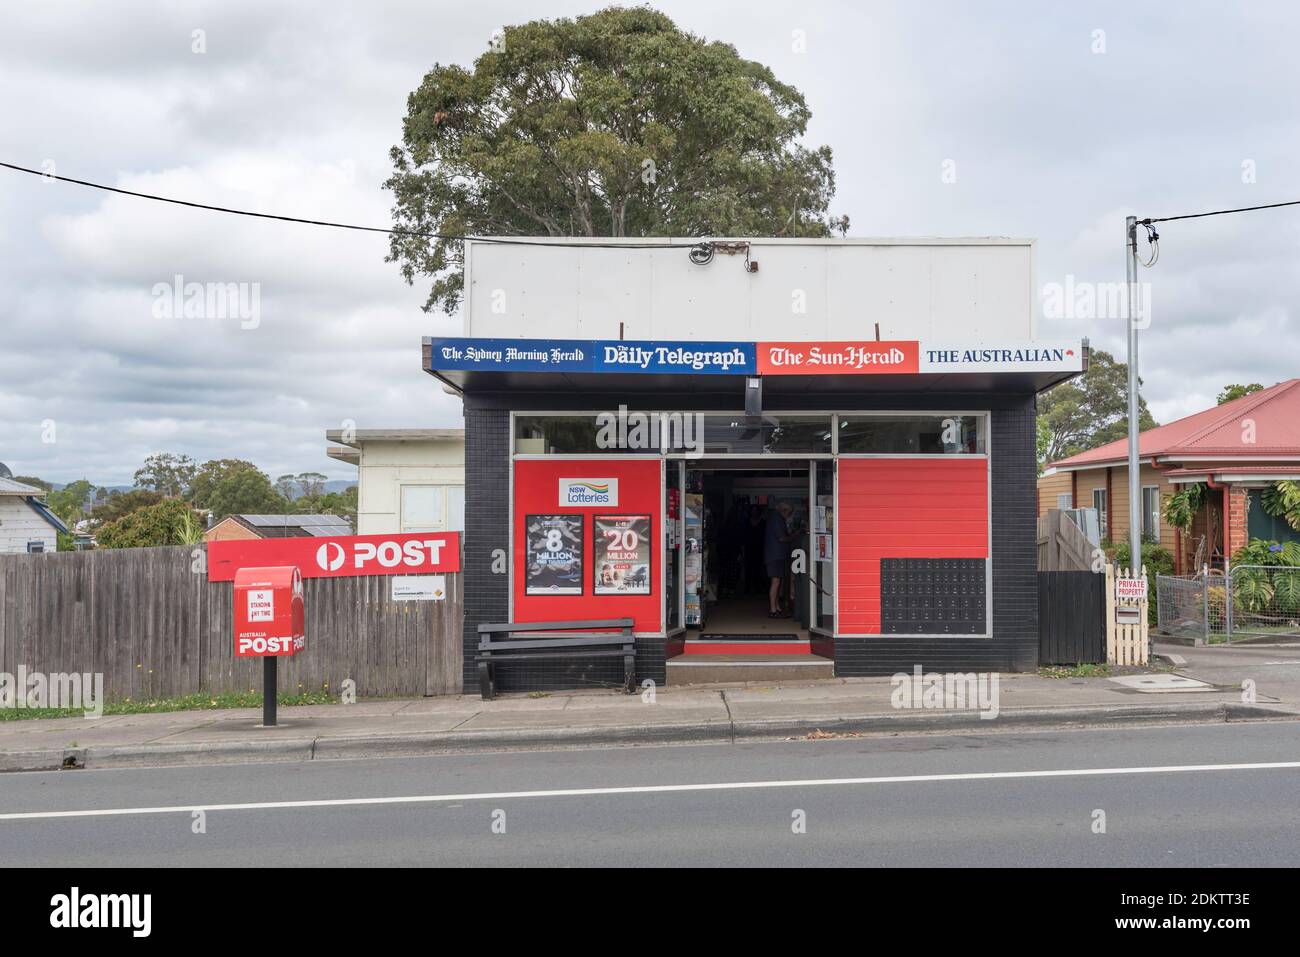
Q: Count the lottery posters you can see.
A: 2